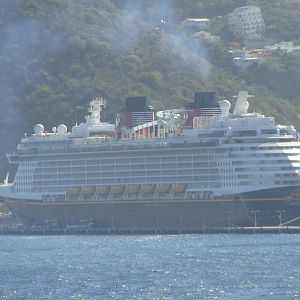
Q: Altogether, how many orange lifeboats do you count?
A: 8